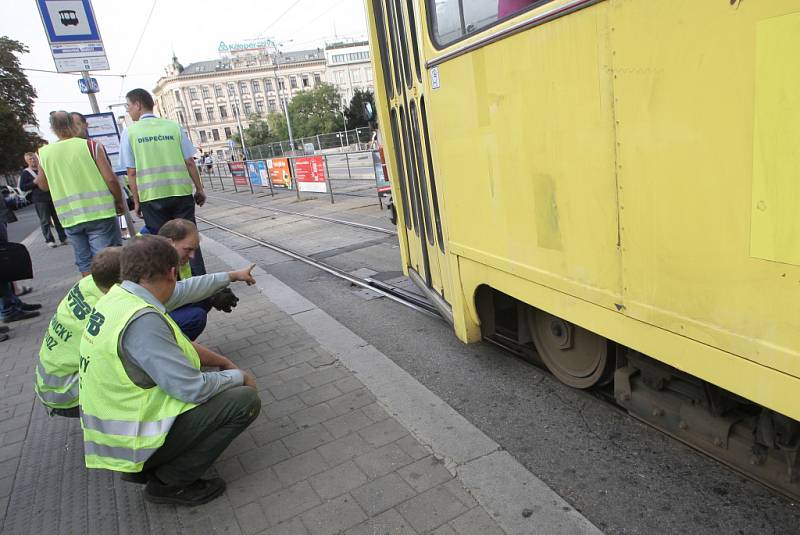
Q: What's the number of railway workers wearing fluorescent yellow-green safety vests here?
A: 5